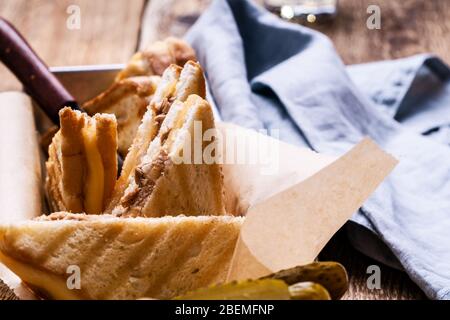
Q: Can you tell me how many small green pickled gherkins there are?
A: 3